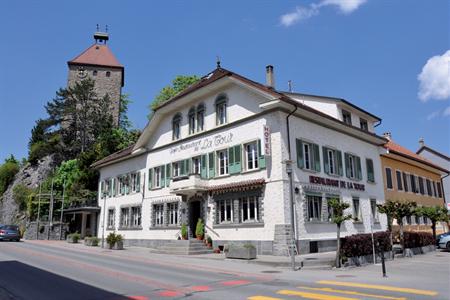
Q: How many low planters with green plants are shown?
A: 4